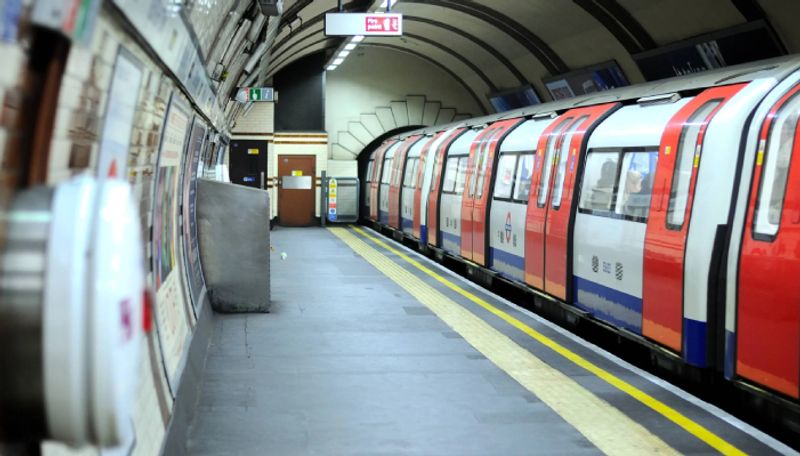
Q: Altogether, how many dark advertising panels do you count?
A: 3